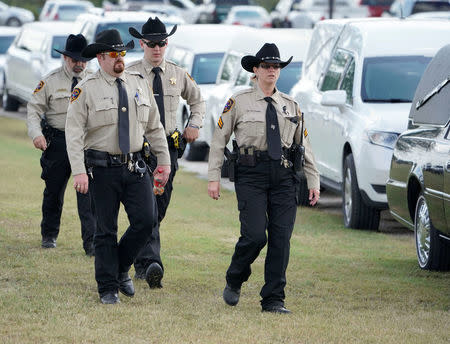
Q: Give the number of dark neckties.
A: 4